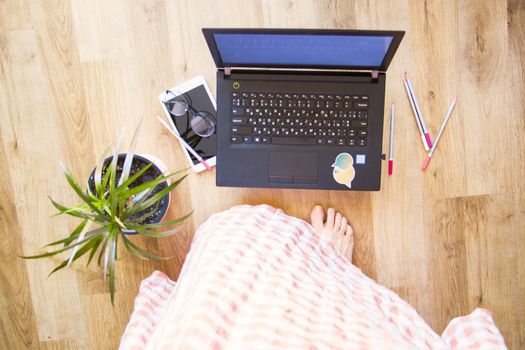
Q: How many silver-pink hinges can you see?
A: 2